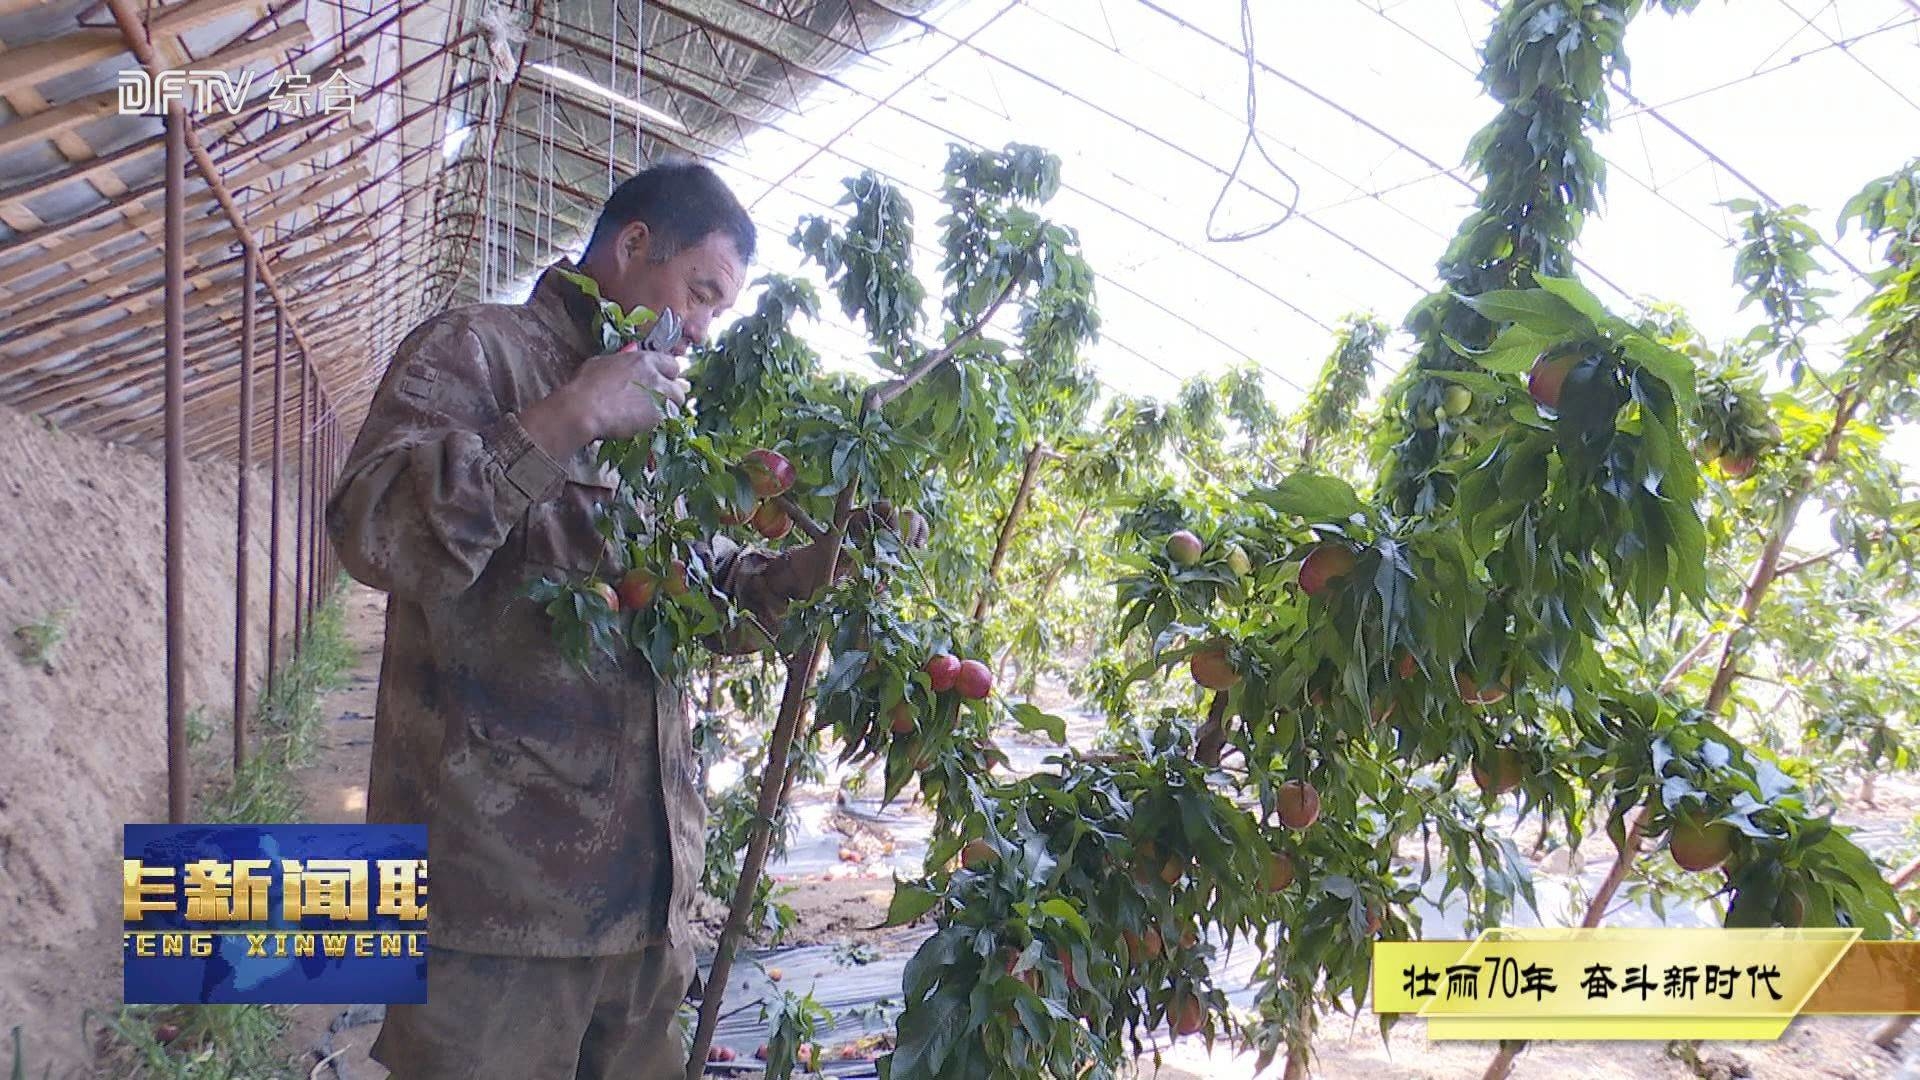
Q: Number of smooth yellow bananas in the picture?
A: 0